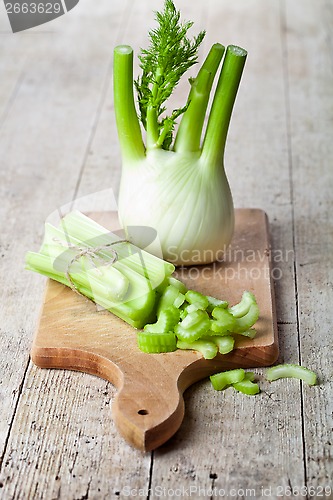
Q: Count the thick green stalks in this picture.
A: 3